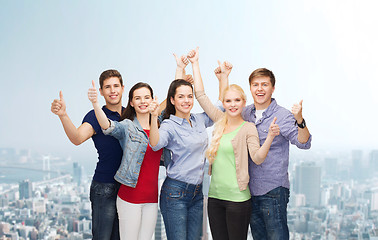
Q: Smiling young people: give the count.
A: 5